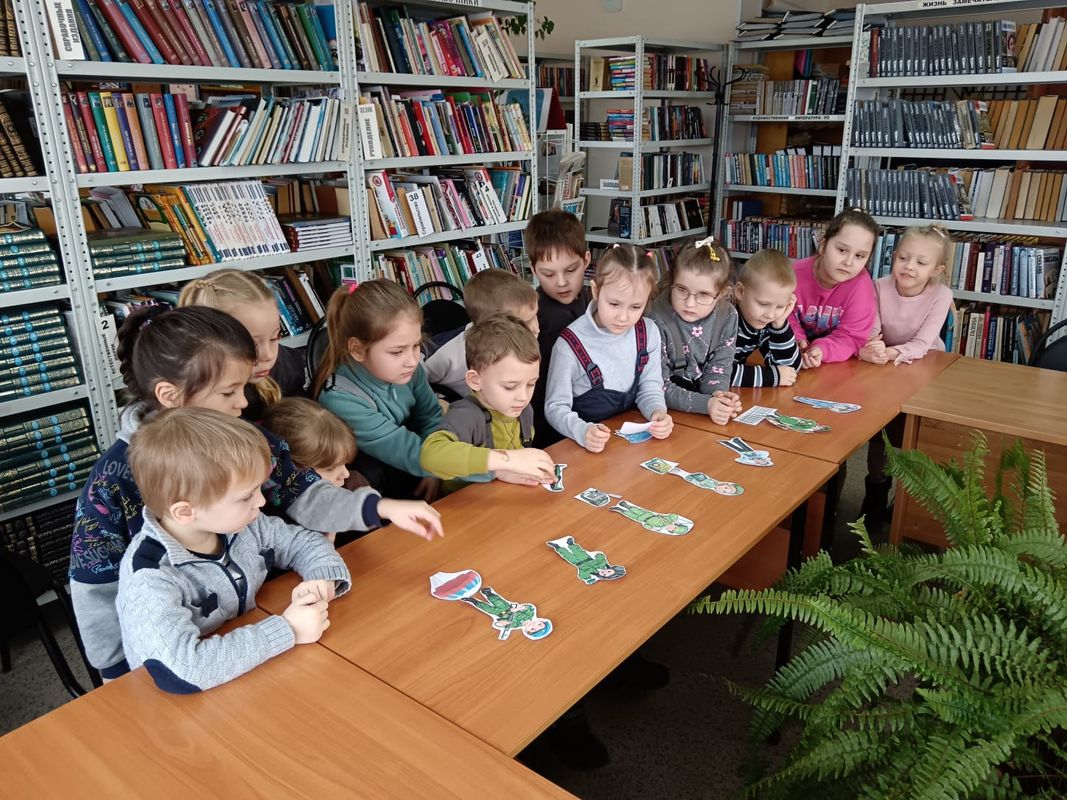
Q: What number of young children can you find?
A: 13